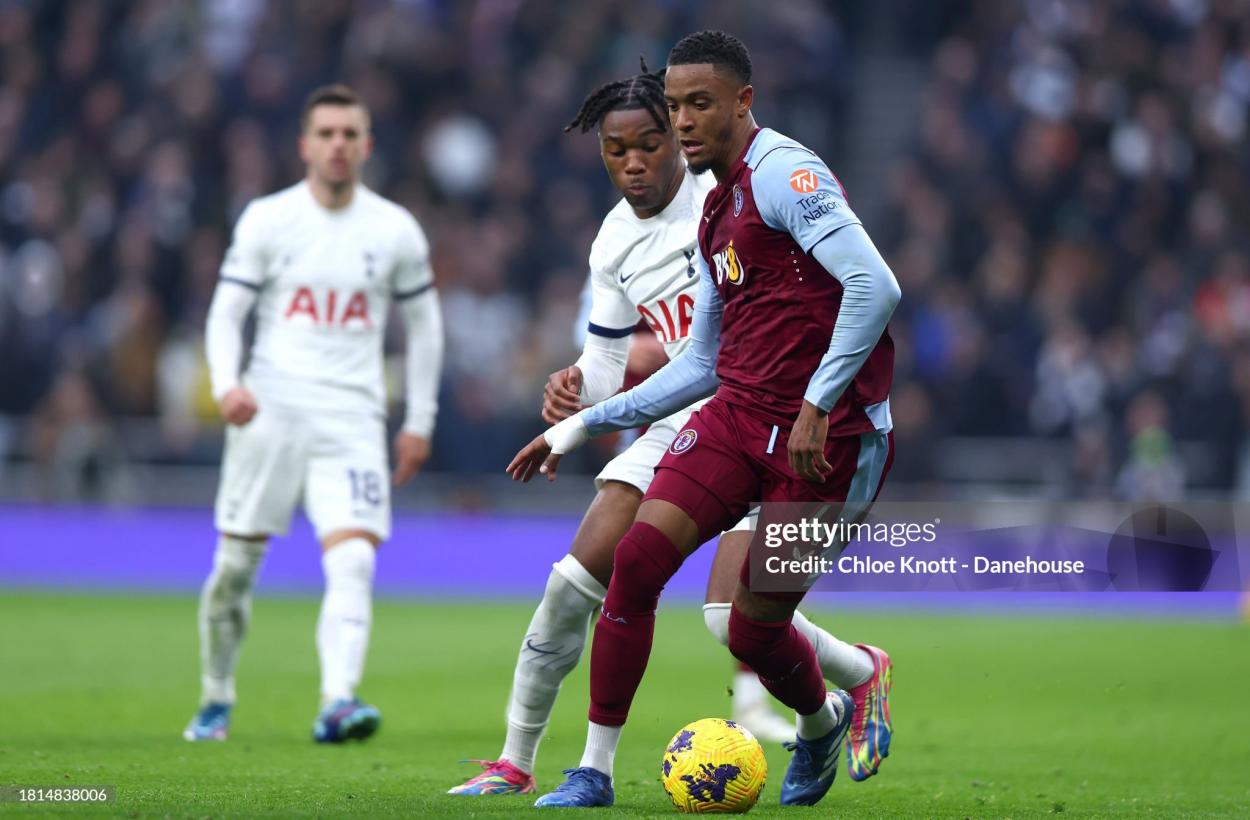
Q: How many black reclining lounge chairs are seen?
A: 0